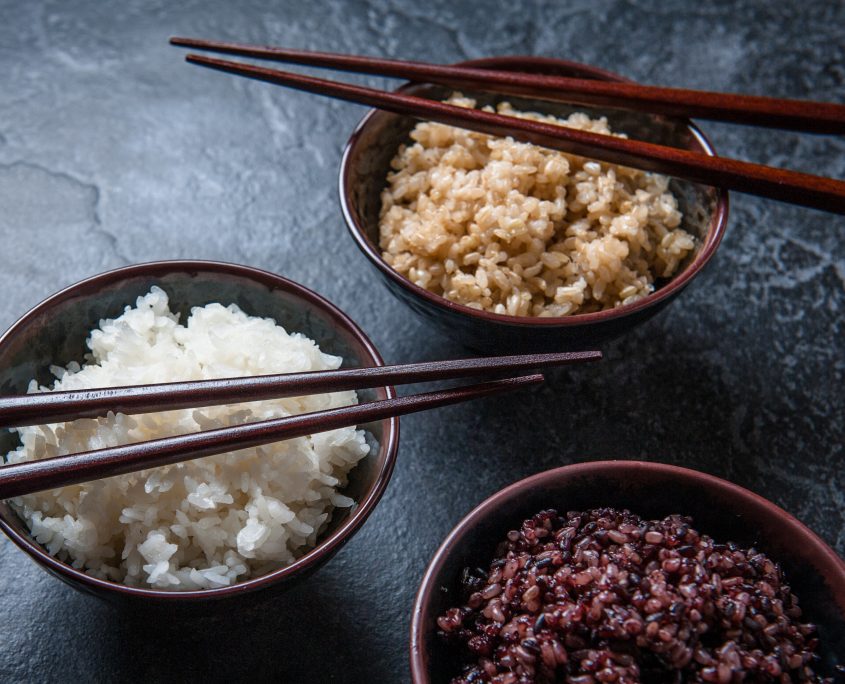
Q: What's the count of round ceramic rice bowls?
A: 3